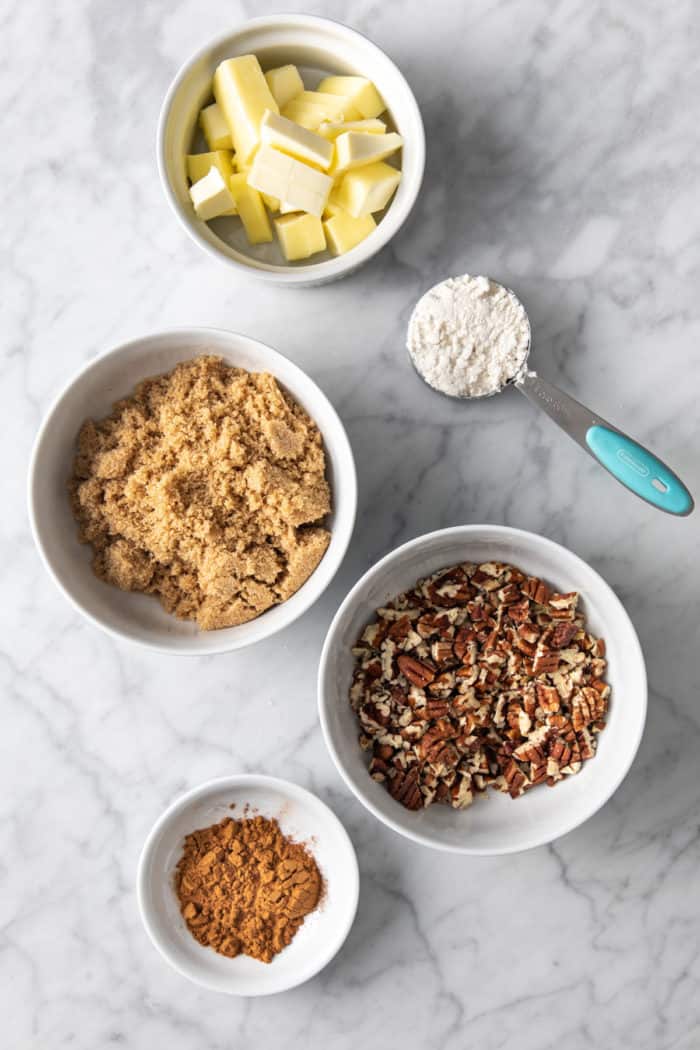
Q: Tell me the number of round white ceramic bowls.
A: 4